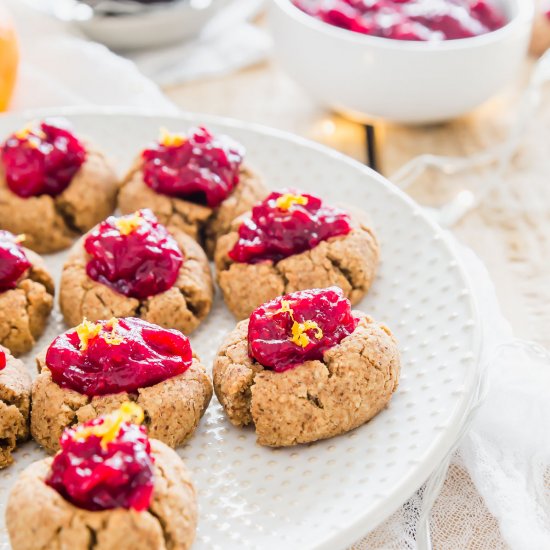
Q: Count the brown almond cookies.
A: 9